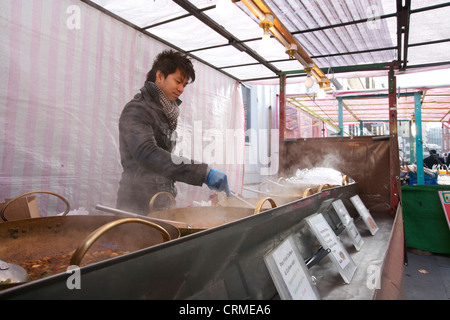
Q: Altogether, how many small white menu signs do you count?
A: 4